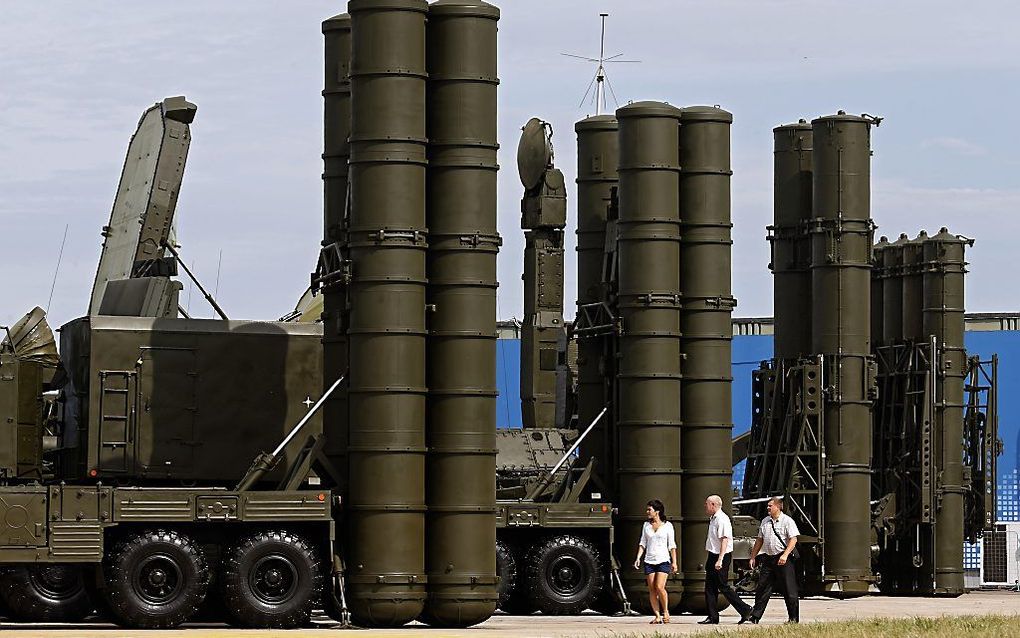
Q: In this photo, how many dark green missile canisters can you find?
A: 12